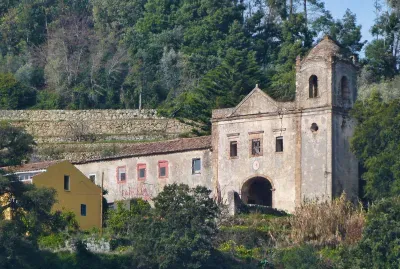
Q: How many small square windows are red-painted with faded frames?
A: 3